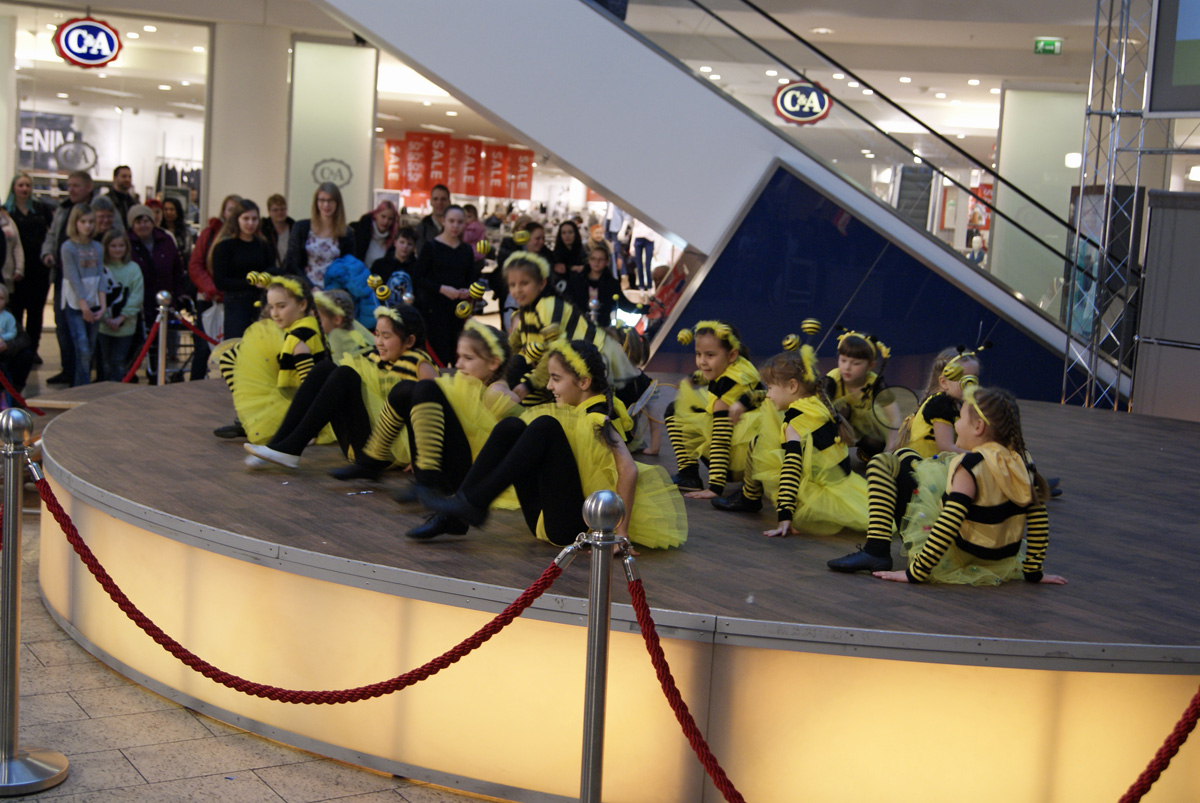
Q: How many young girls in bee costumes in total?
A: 11